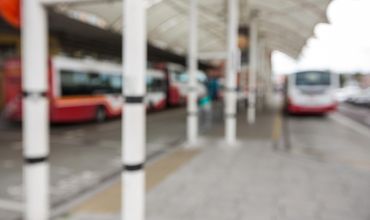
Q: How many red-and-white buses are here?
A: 3